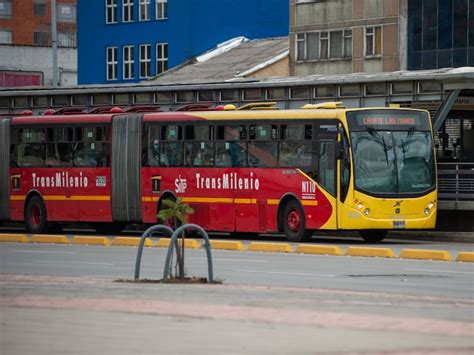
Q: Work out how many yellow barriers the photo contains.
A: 11